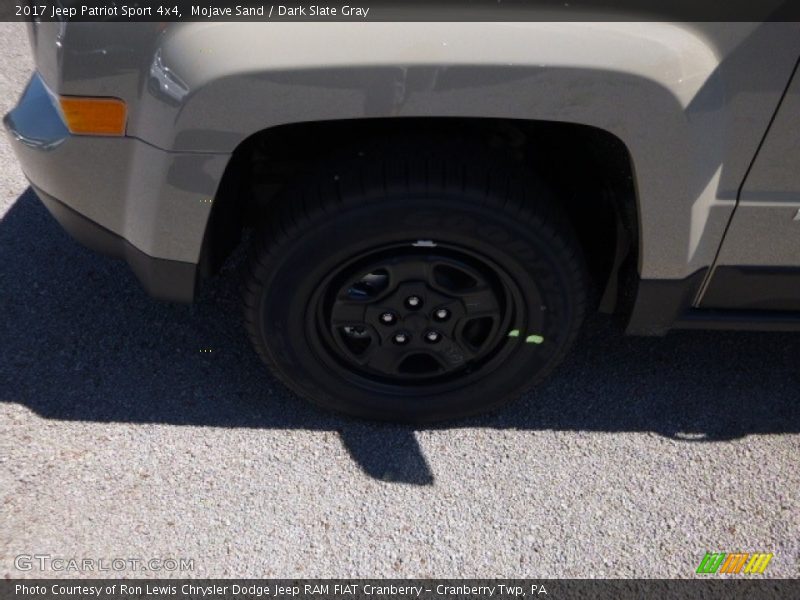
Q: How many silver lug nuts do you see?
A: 5